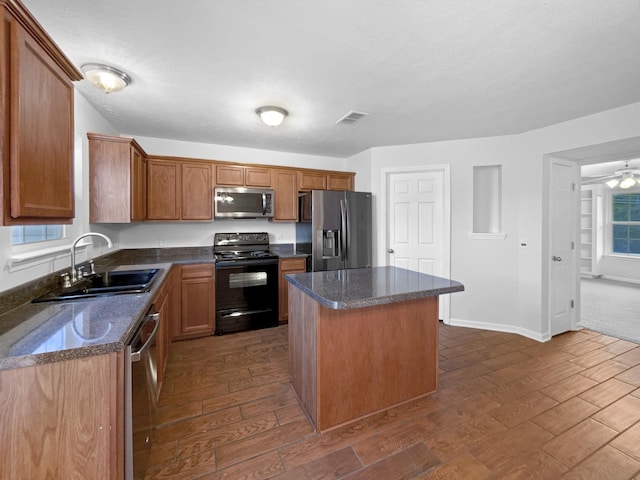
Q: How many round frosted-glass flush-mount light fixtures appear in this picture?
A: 2